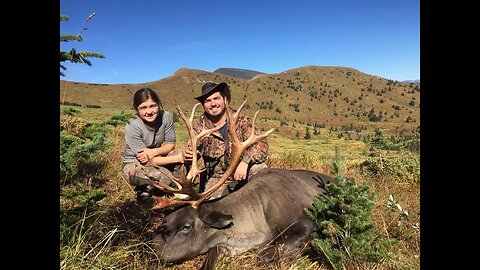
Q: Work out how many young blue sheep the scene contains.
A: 0